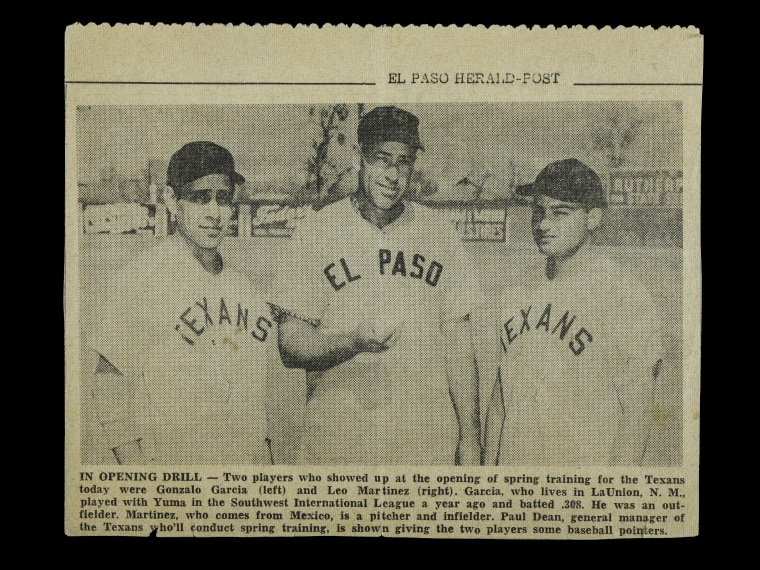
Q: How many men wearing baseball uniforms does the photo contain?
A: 3